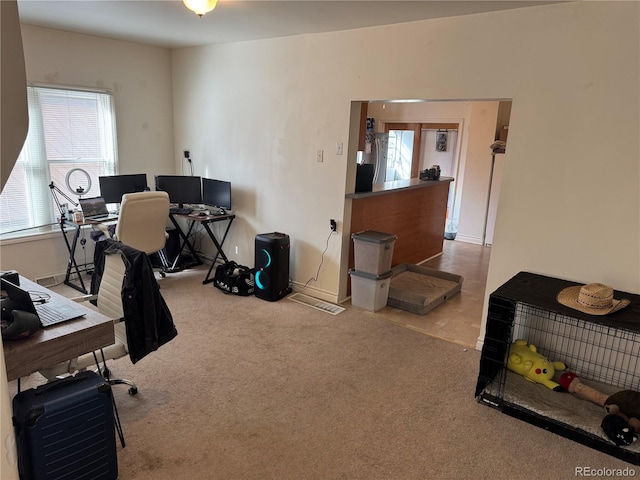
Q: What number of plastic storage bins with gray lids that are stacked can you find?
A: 2